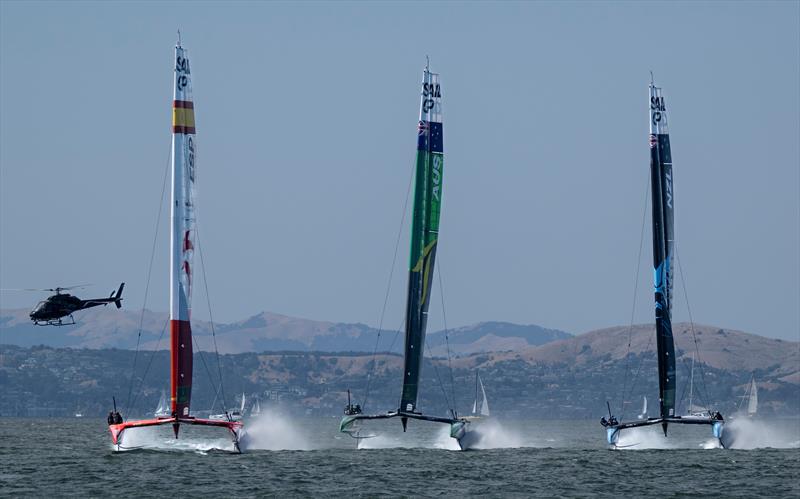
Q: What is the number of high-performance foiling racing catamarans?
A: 3